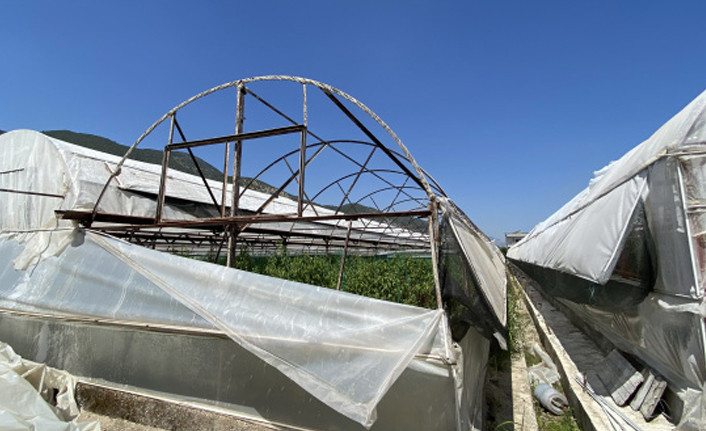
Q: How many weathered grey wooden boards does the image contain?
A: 3